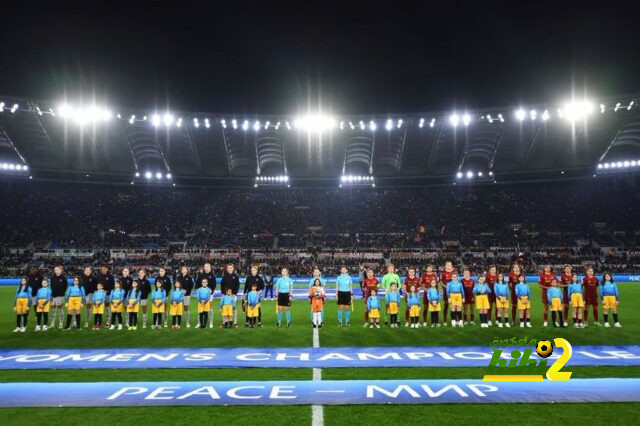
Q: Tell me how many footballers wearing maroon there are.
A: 10